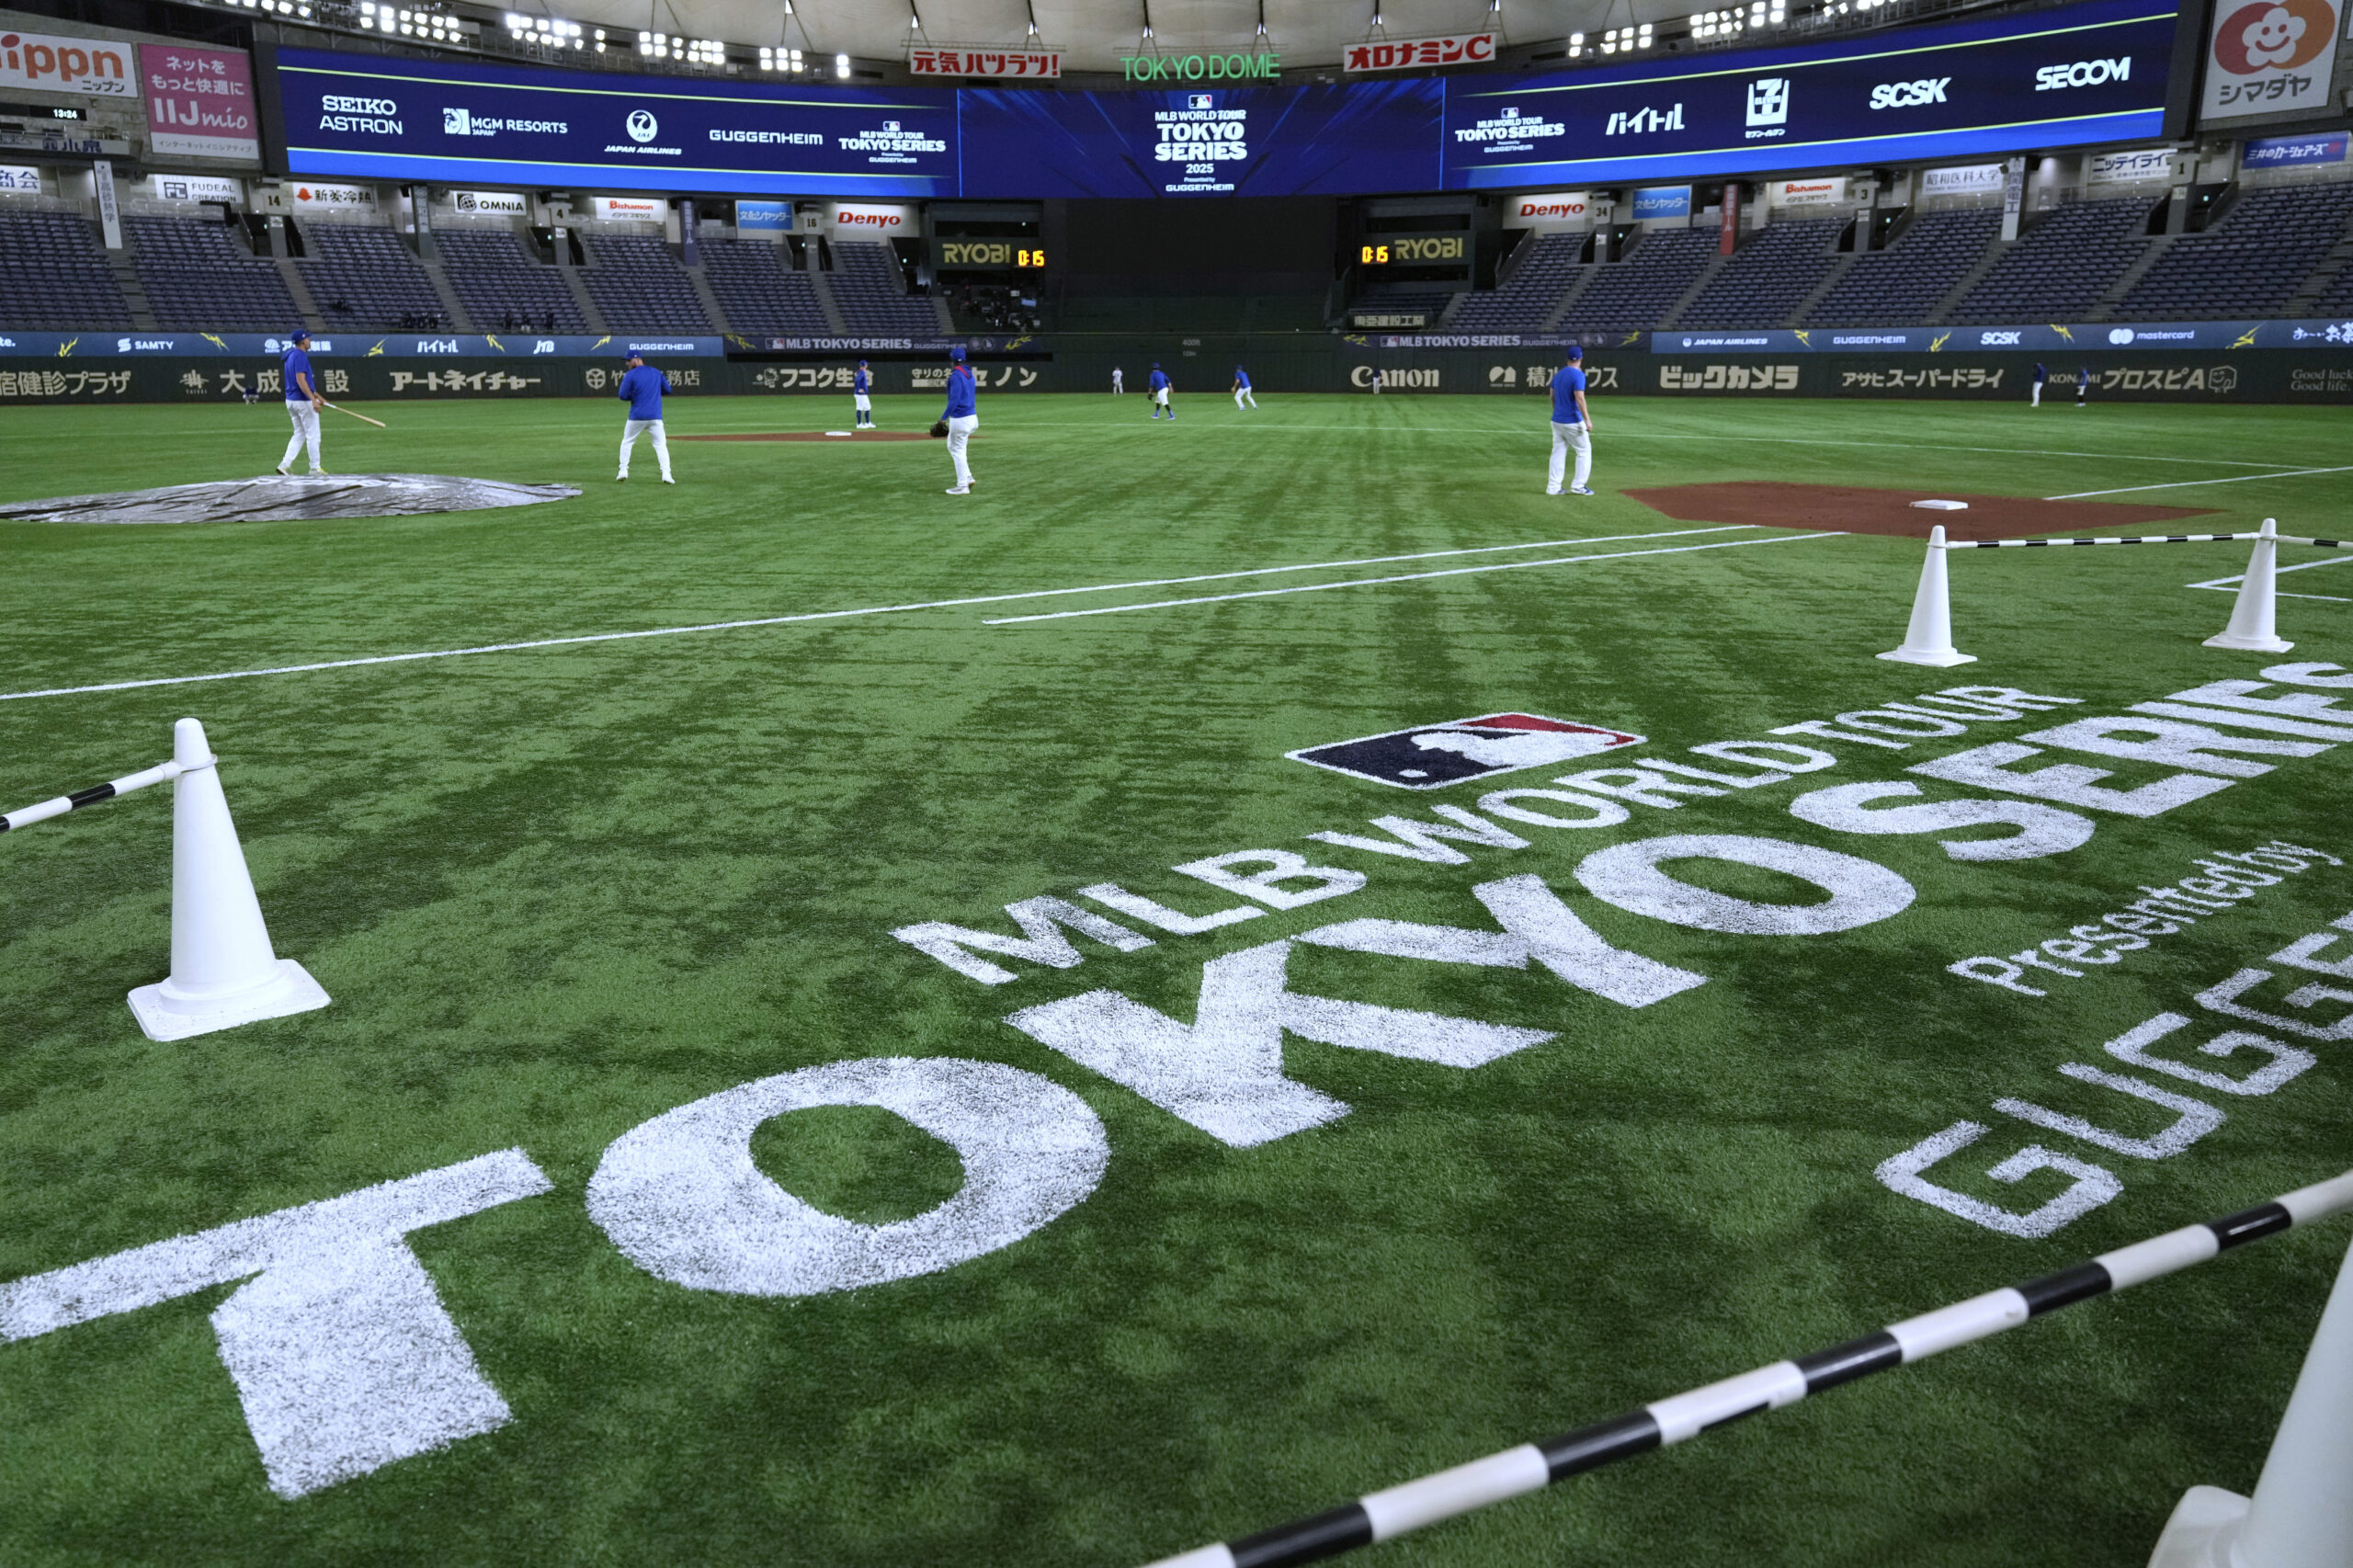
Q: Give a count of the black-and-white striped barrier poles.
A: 4